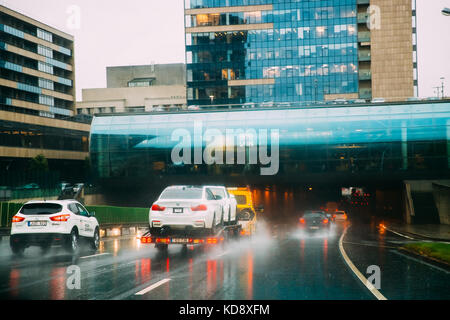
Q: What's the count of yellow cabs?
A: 1